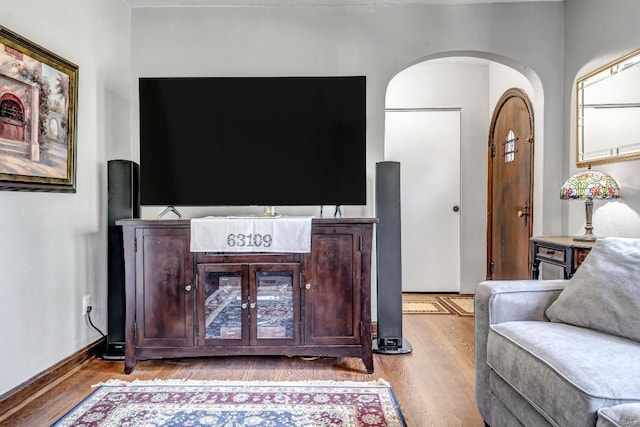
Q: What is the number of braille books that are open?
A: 0